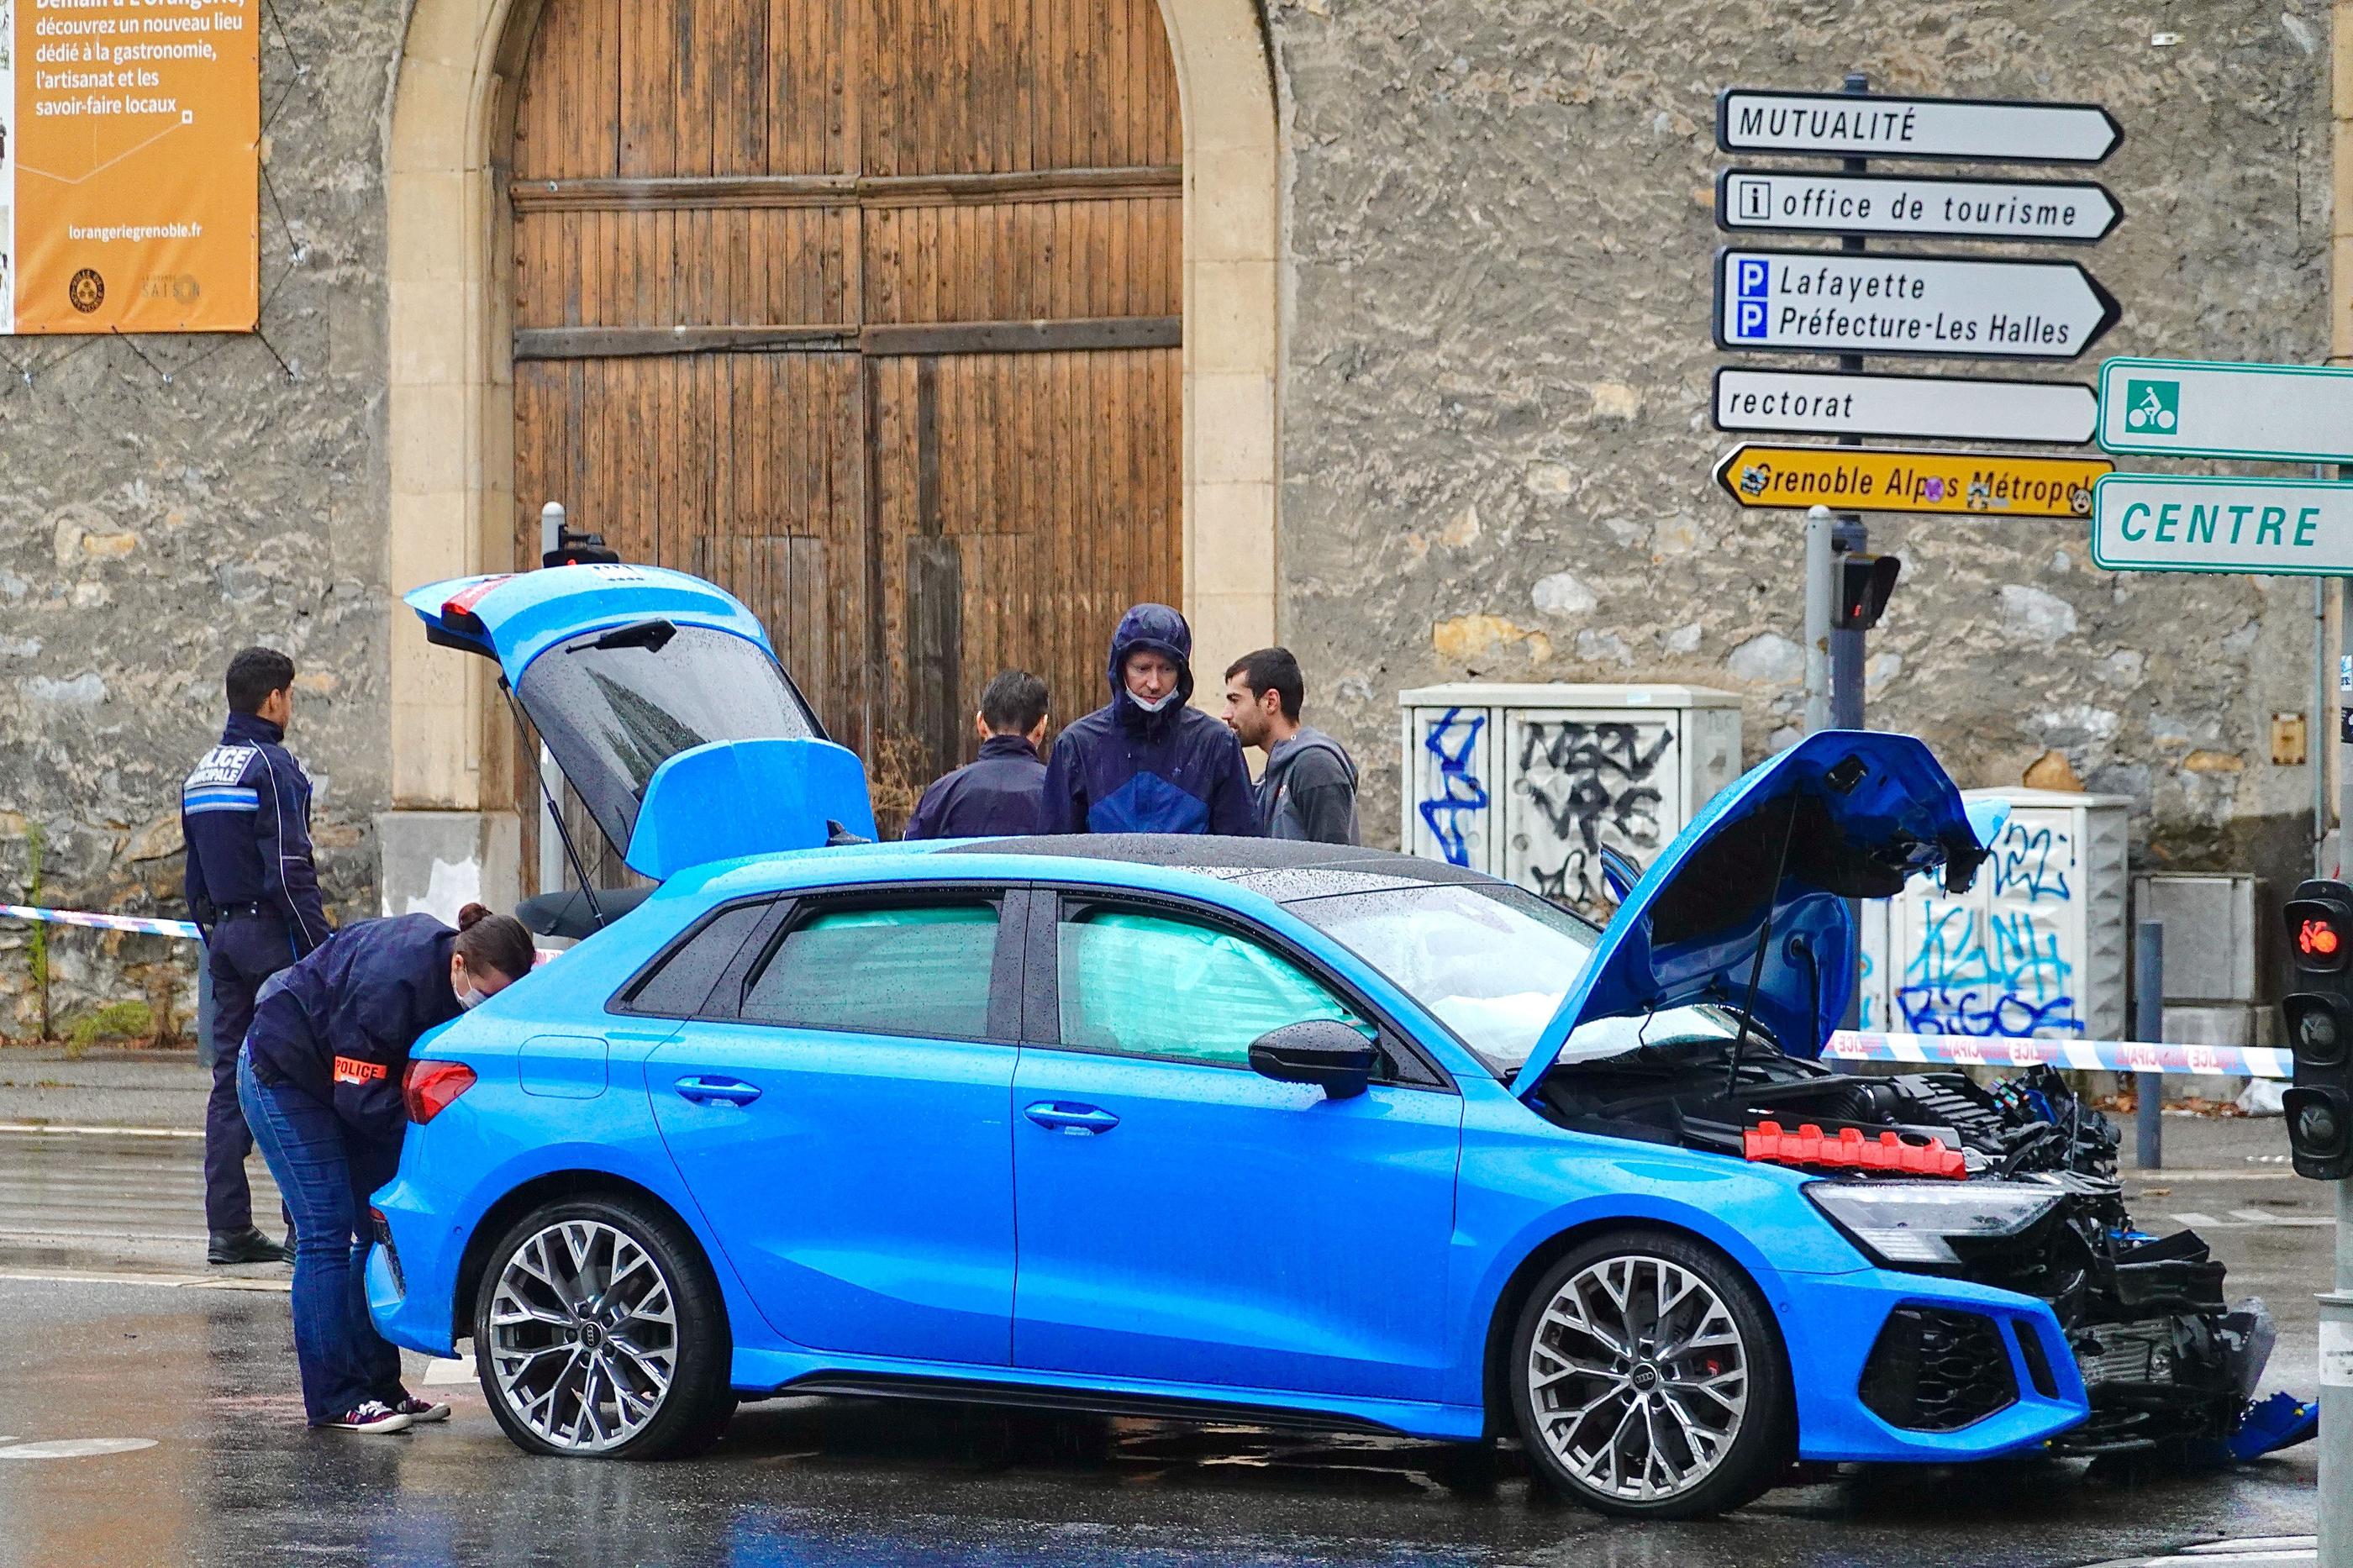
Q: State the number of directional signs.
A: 7